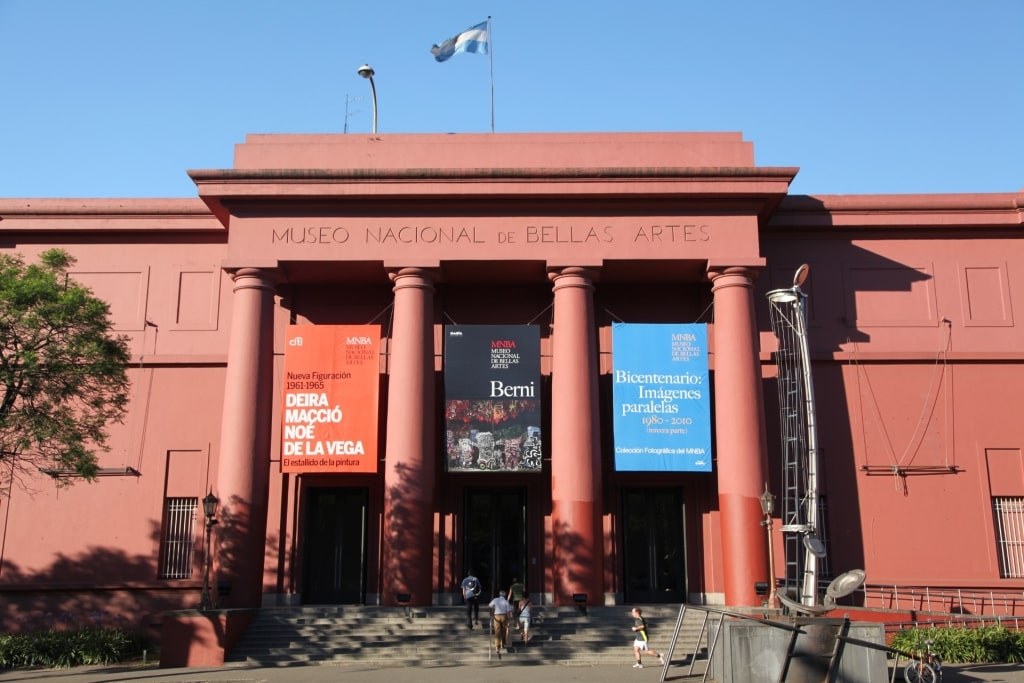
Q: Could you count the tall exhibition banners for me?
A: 3